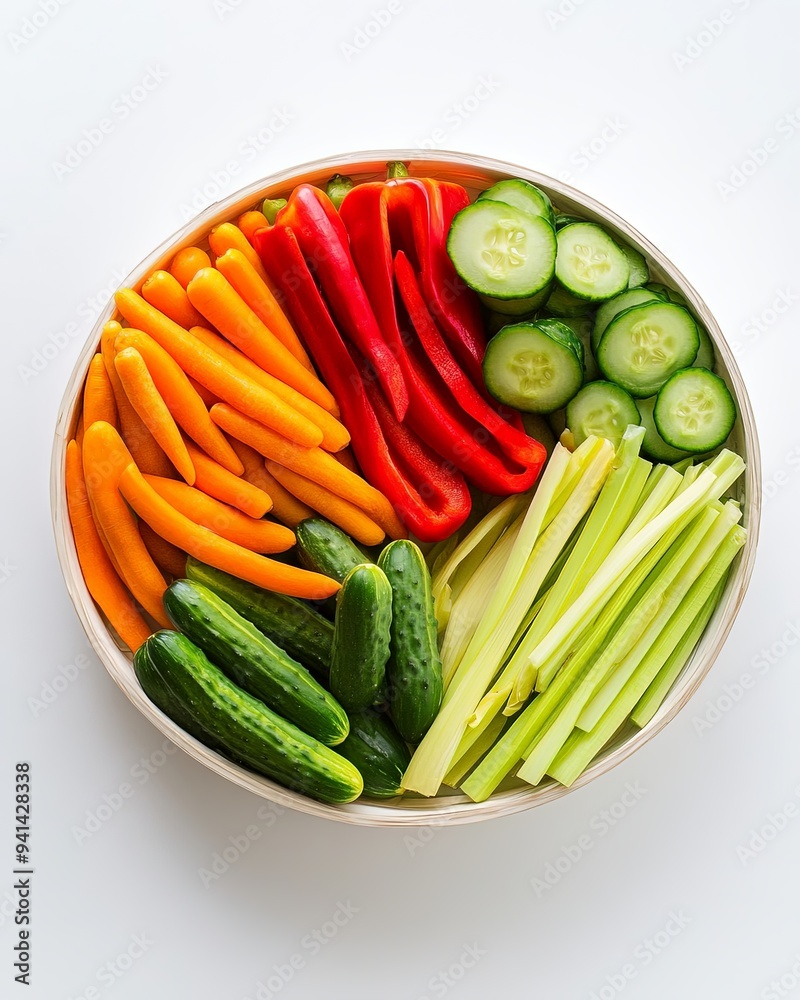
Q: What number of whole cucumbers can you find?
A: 7